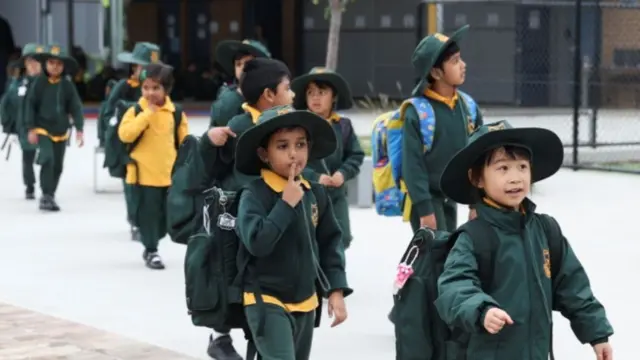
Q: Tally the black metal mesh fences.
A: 1